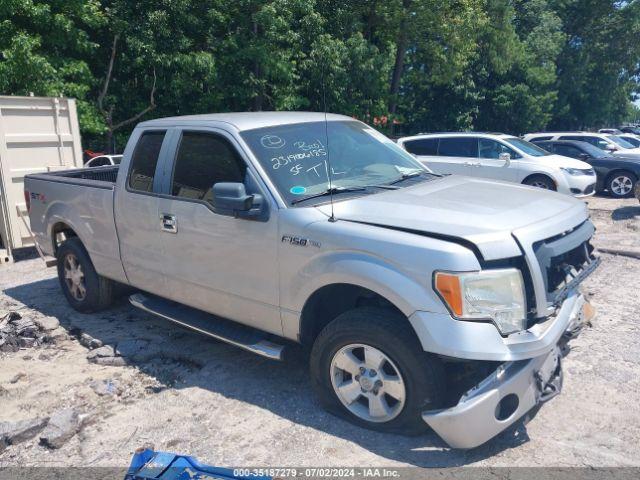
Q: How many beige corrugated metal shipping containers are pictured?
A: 1